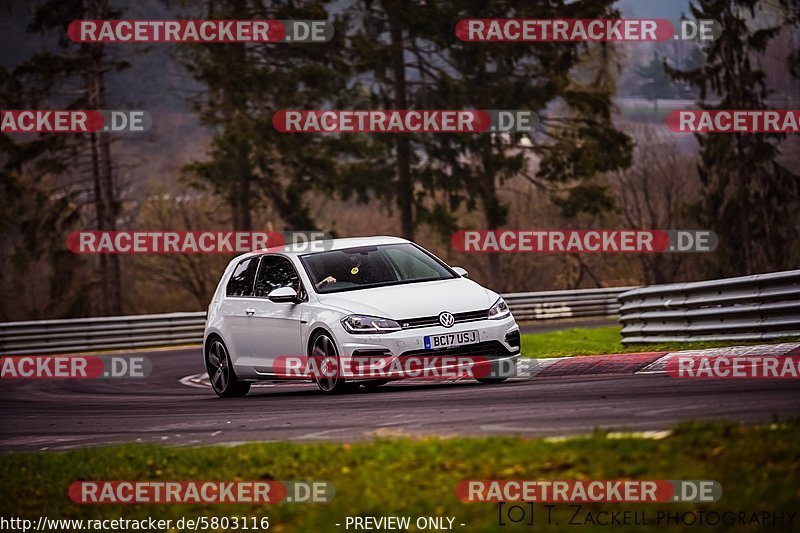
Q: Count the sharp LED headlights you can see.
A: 2